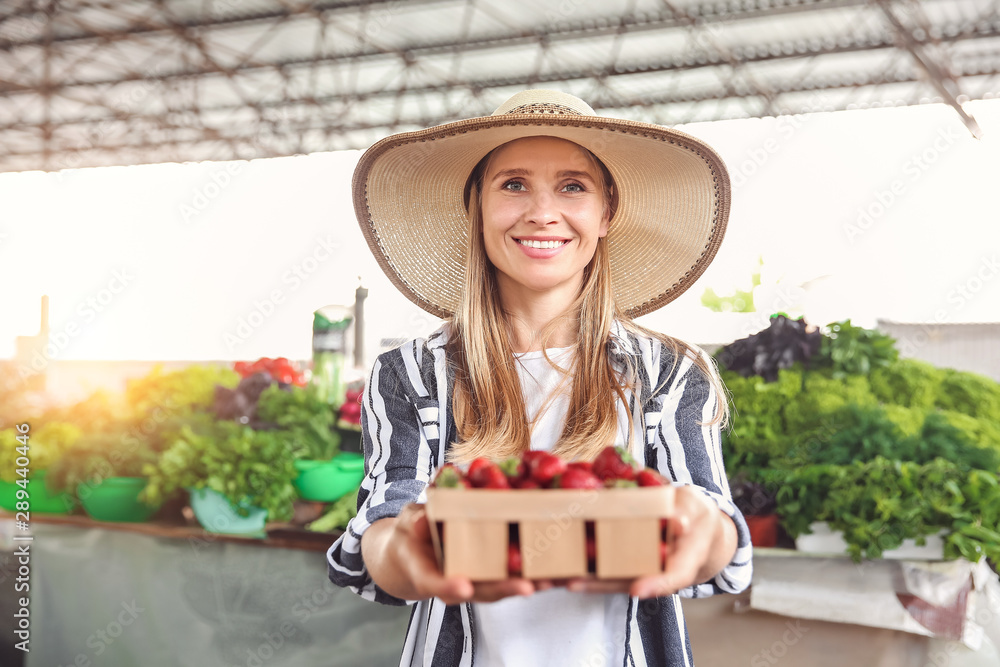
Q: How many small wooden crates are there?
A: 1